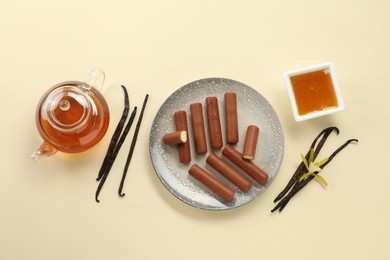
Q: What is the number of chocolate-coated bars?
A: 9